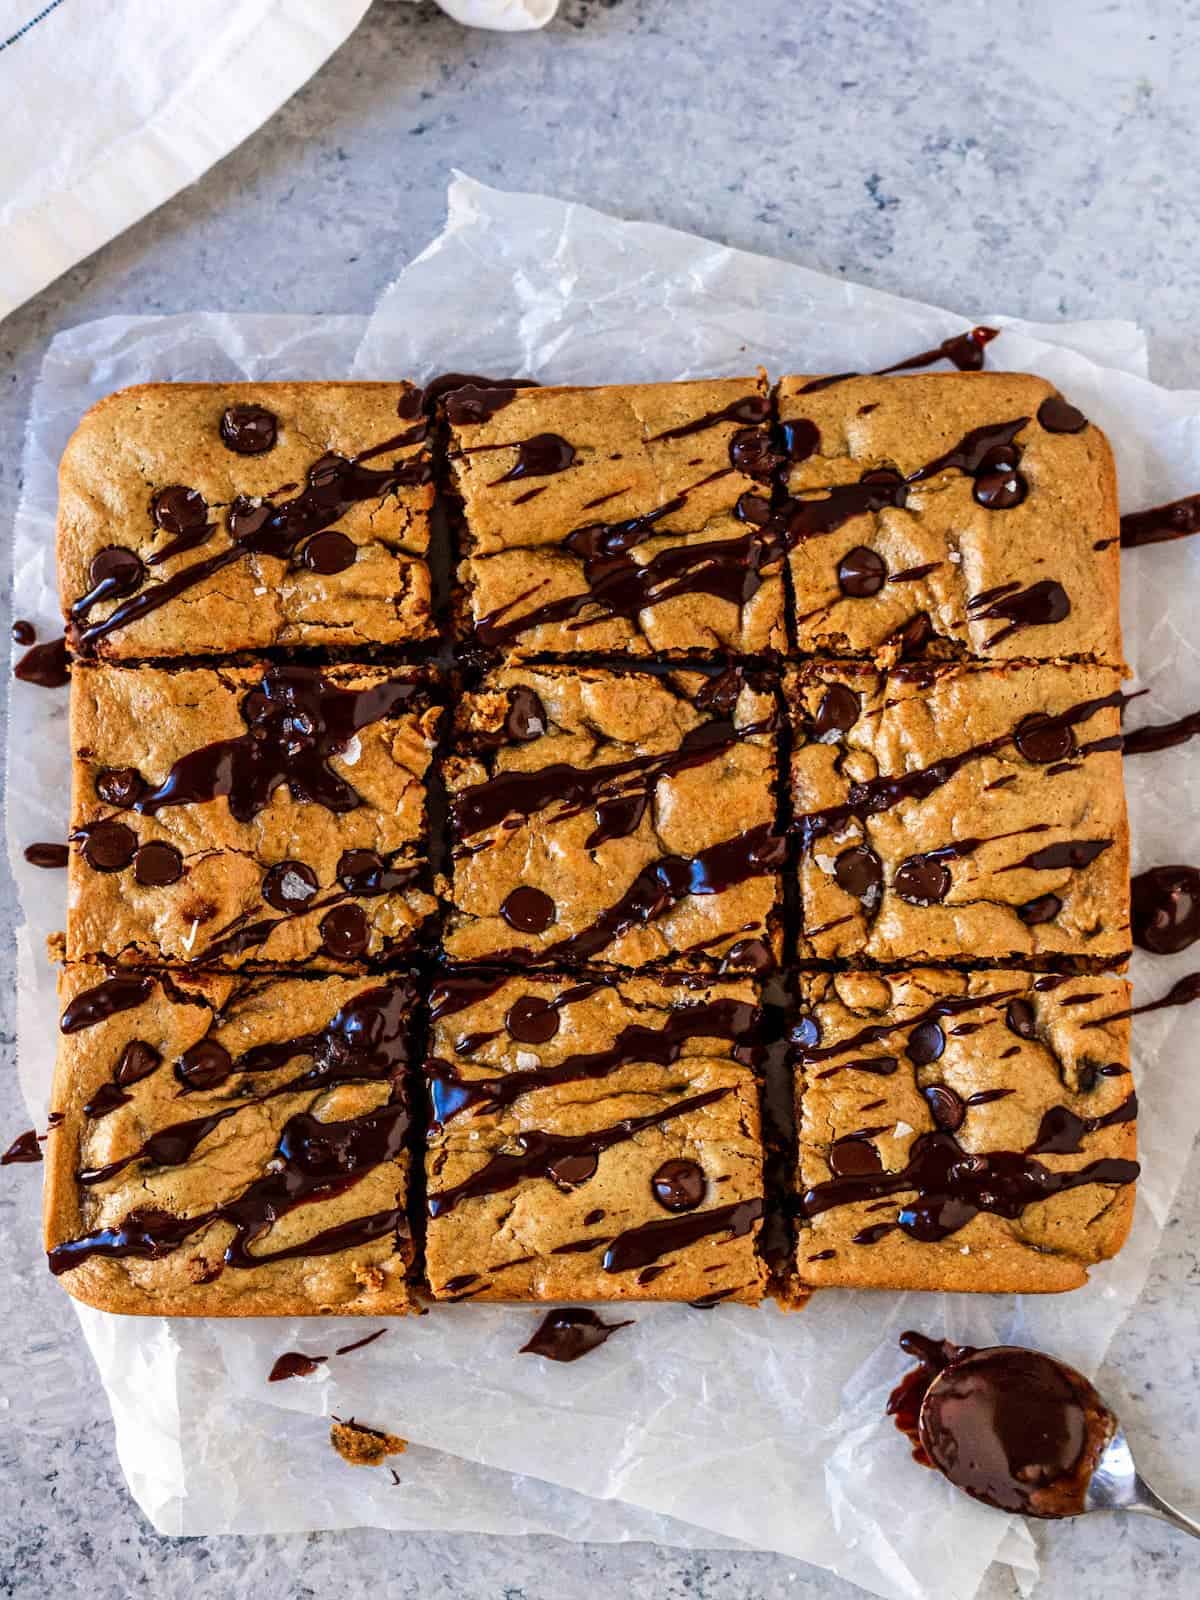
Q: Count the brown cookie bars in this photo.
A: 9